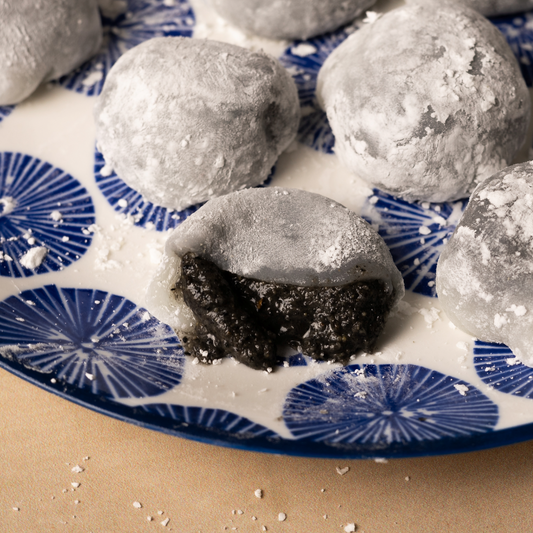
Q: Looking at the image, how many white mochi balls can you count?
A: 7